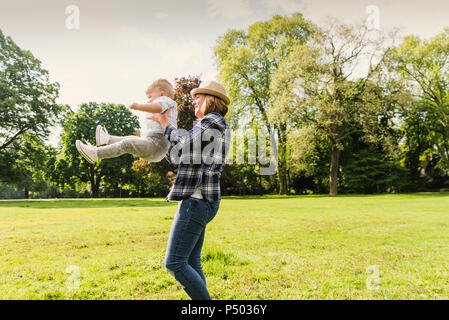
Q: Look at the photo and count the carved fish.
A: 0